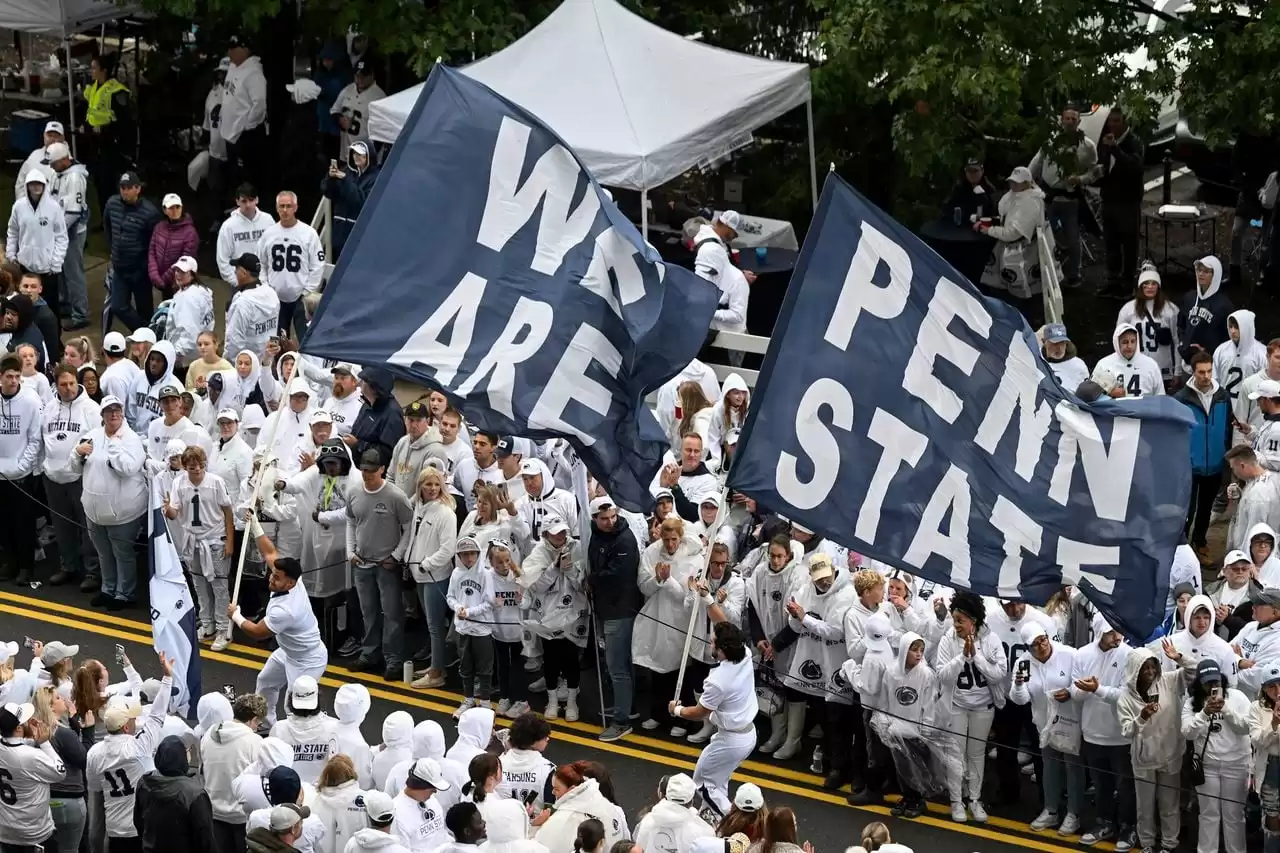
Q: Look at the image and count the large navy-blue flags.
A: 2